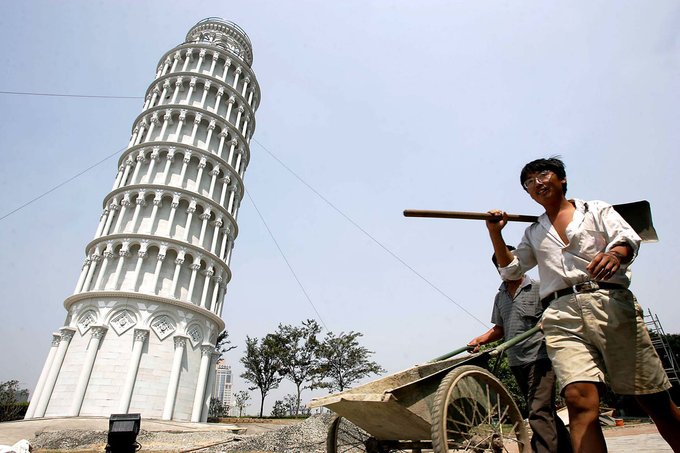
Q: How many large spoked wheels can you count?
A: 2